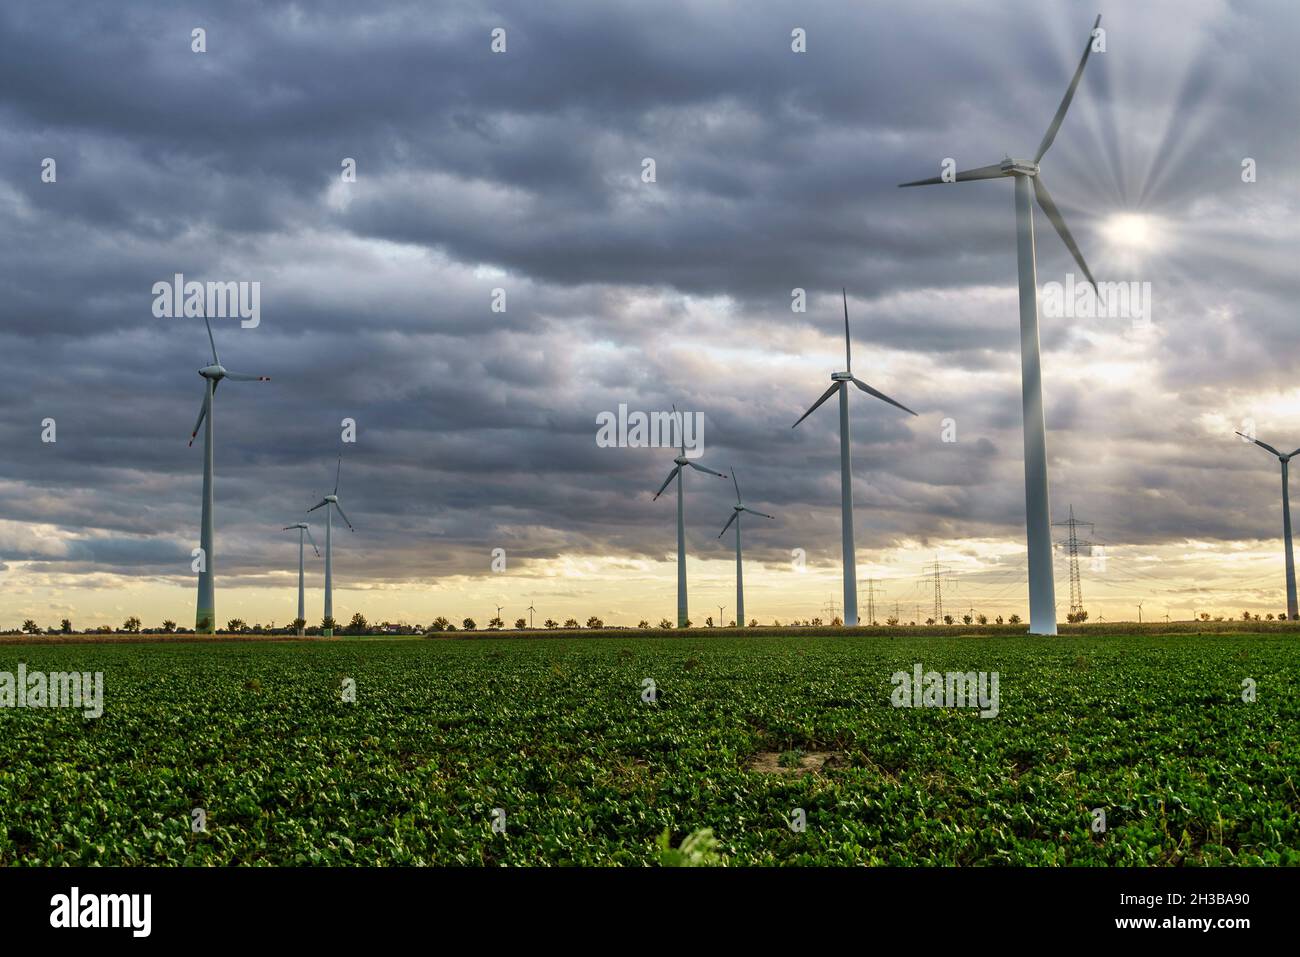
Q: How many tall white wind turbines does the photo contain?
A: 8